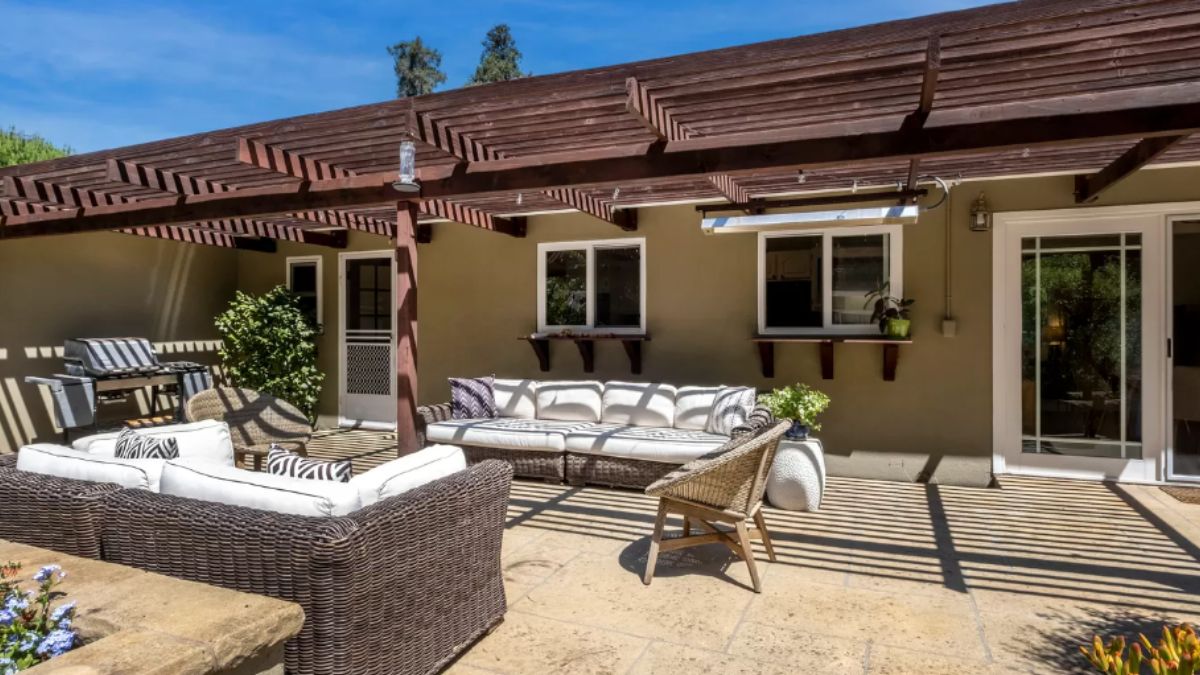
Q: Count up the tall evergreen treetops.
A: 2